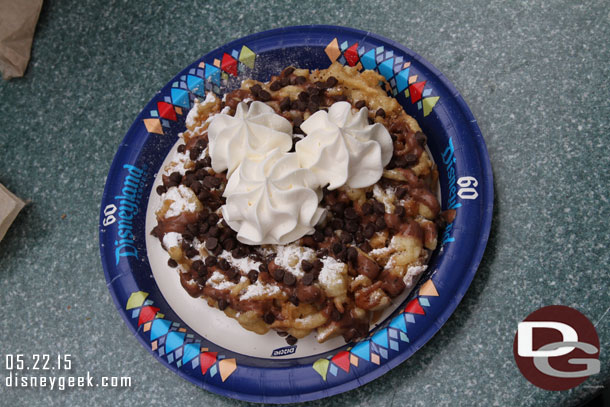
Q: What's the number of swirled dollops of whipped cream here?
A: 3